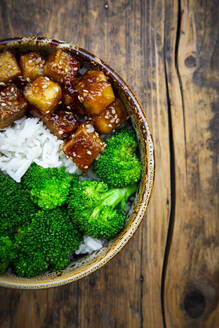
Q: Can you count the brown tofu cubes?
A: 9